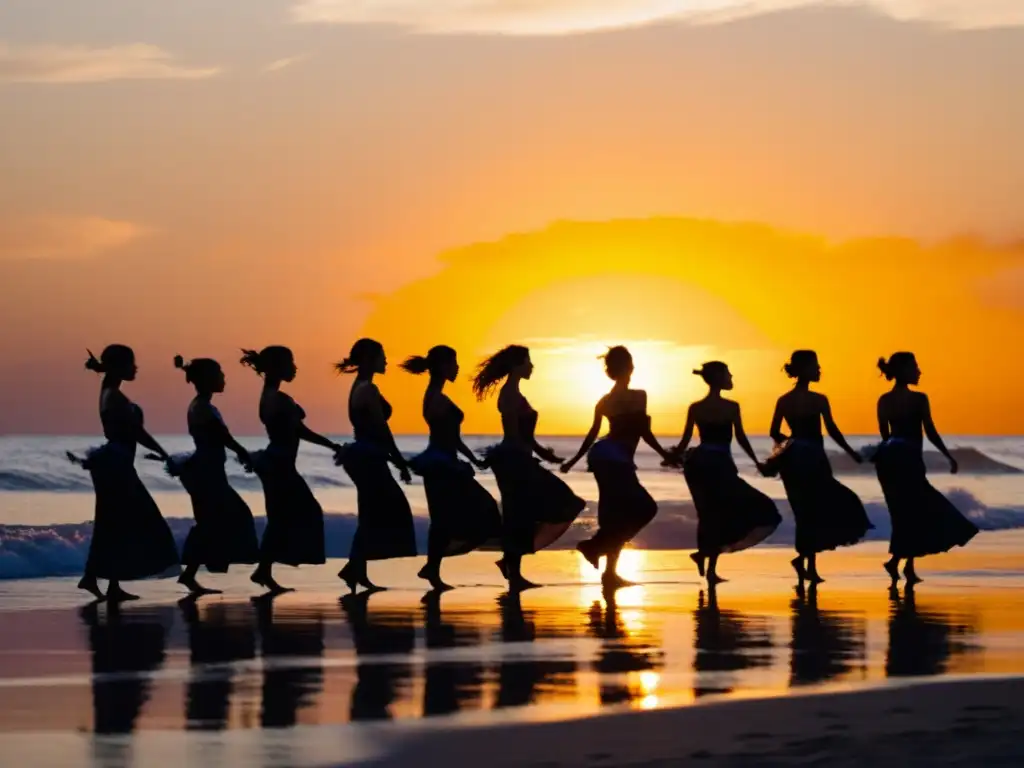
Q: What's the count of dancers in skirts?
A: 10